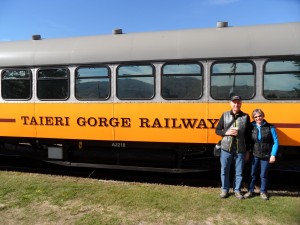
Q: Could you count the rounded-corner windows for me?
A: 7